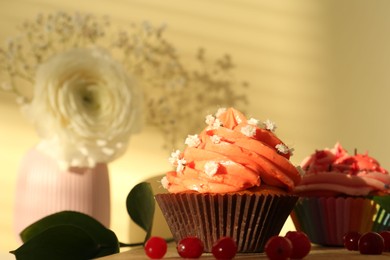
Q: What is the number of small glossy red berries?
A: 8